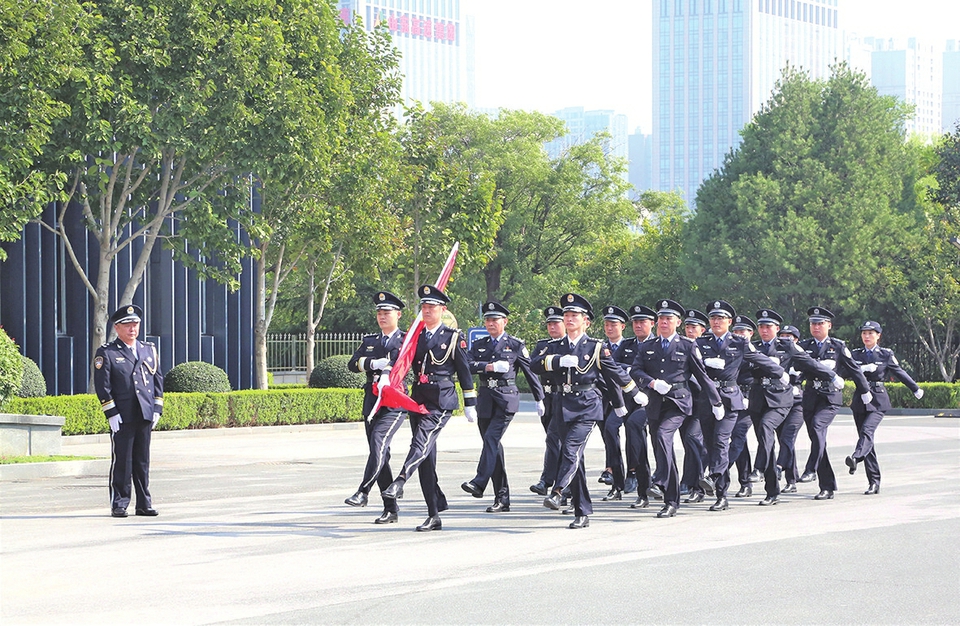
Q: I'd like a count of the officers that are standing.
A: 1